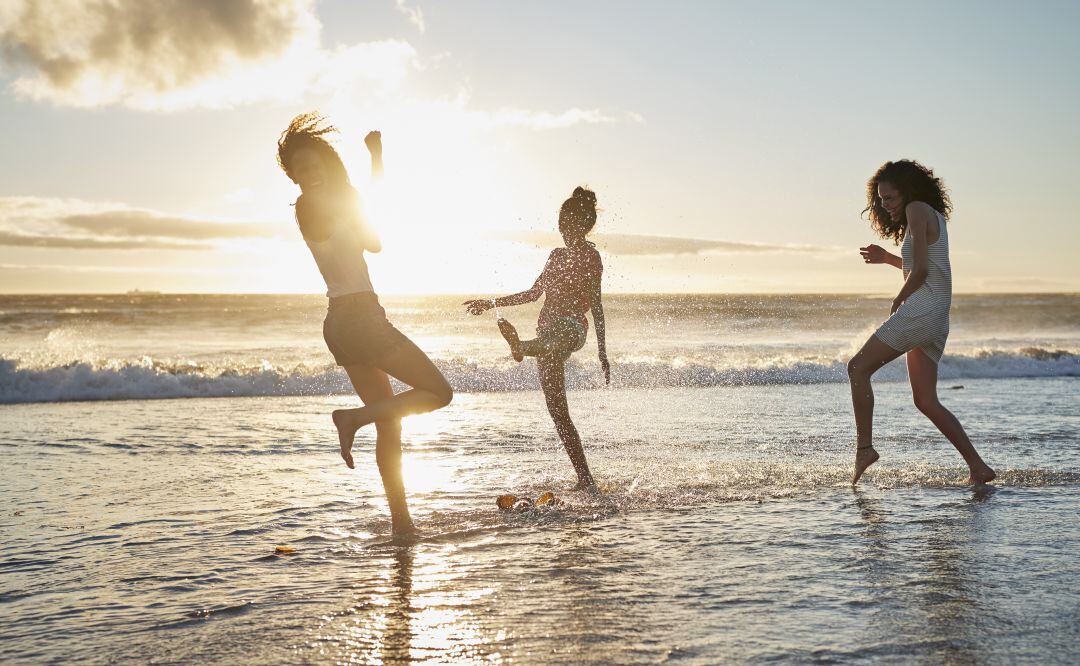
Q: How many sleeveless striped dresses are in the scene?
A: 1